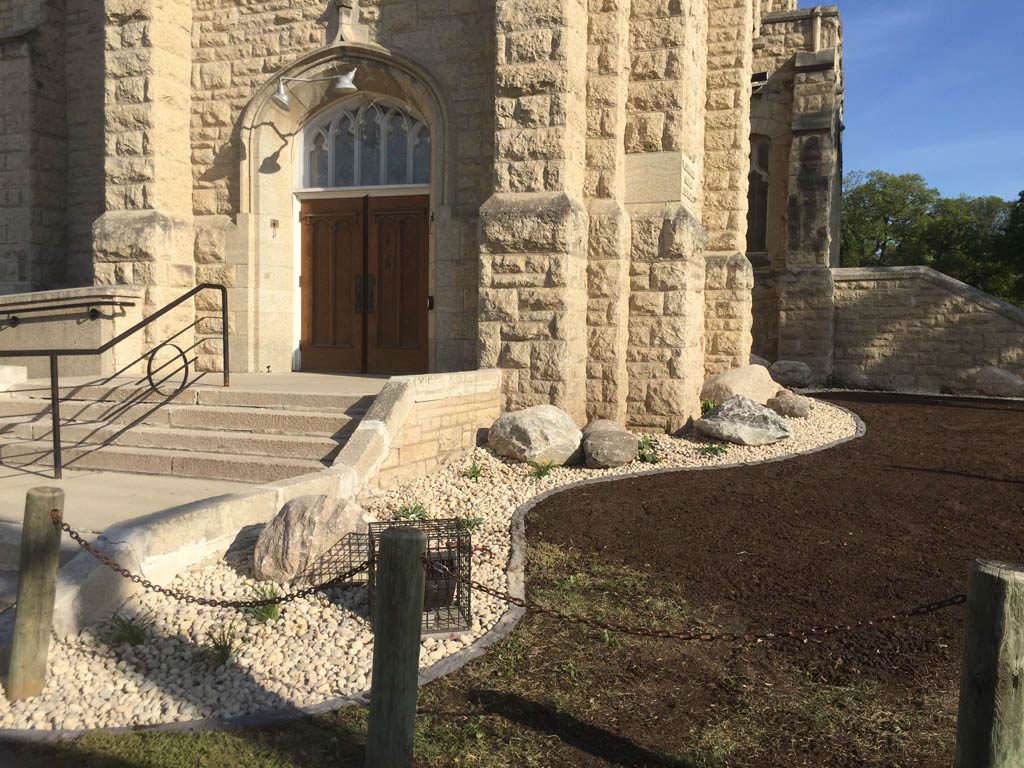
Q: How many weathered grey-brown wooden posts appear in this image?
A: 3